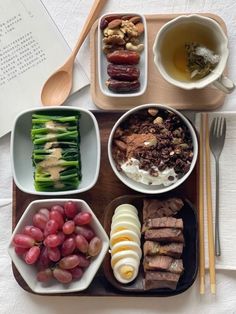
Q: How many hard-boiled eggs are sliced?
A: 1